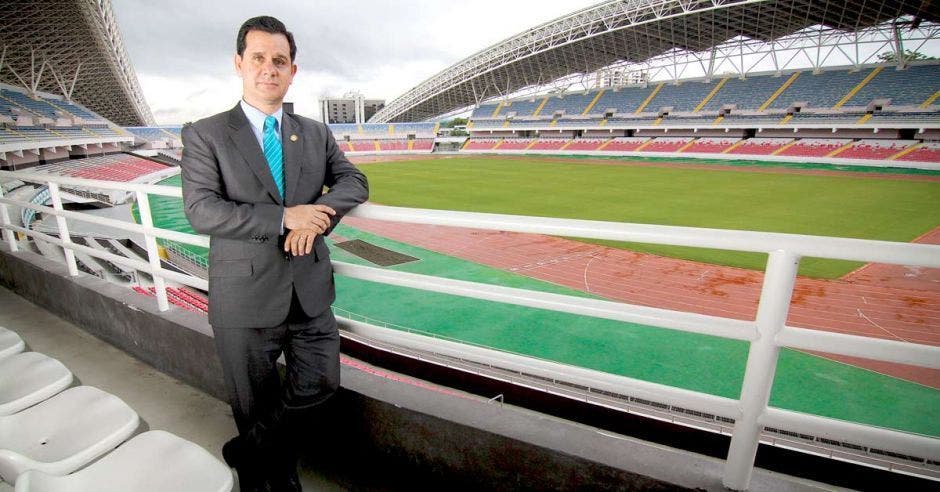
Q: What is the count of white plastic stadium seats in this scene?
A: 4